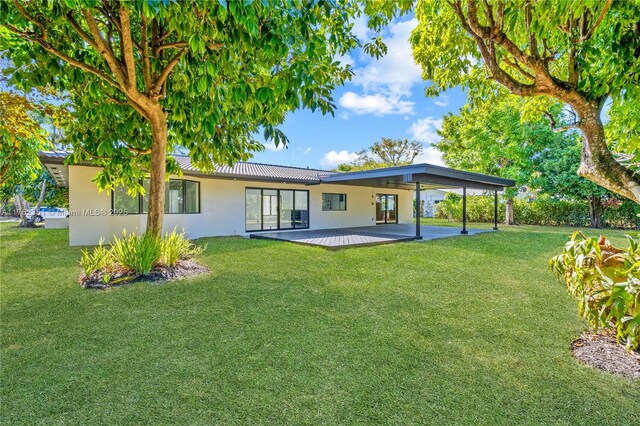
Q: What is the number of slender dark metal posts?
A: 3